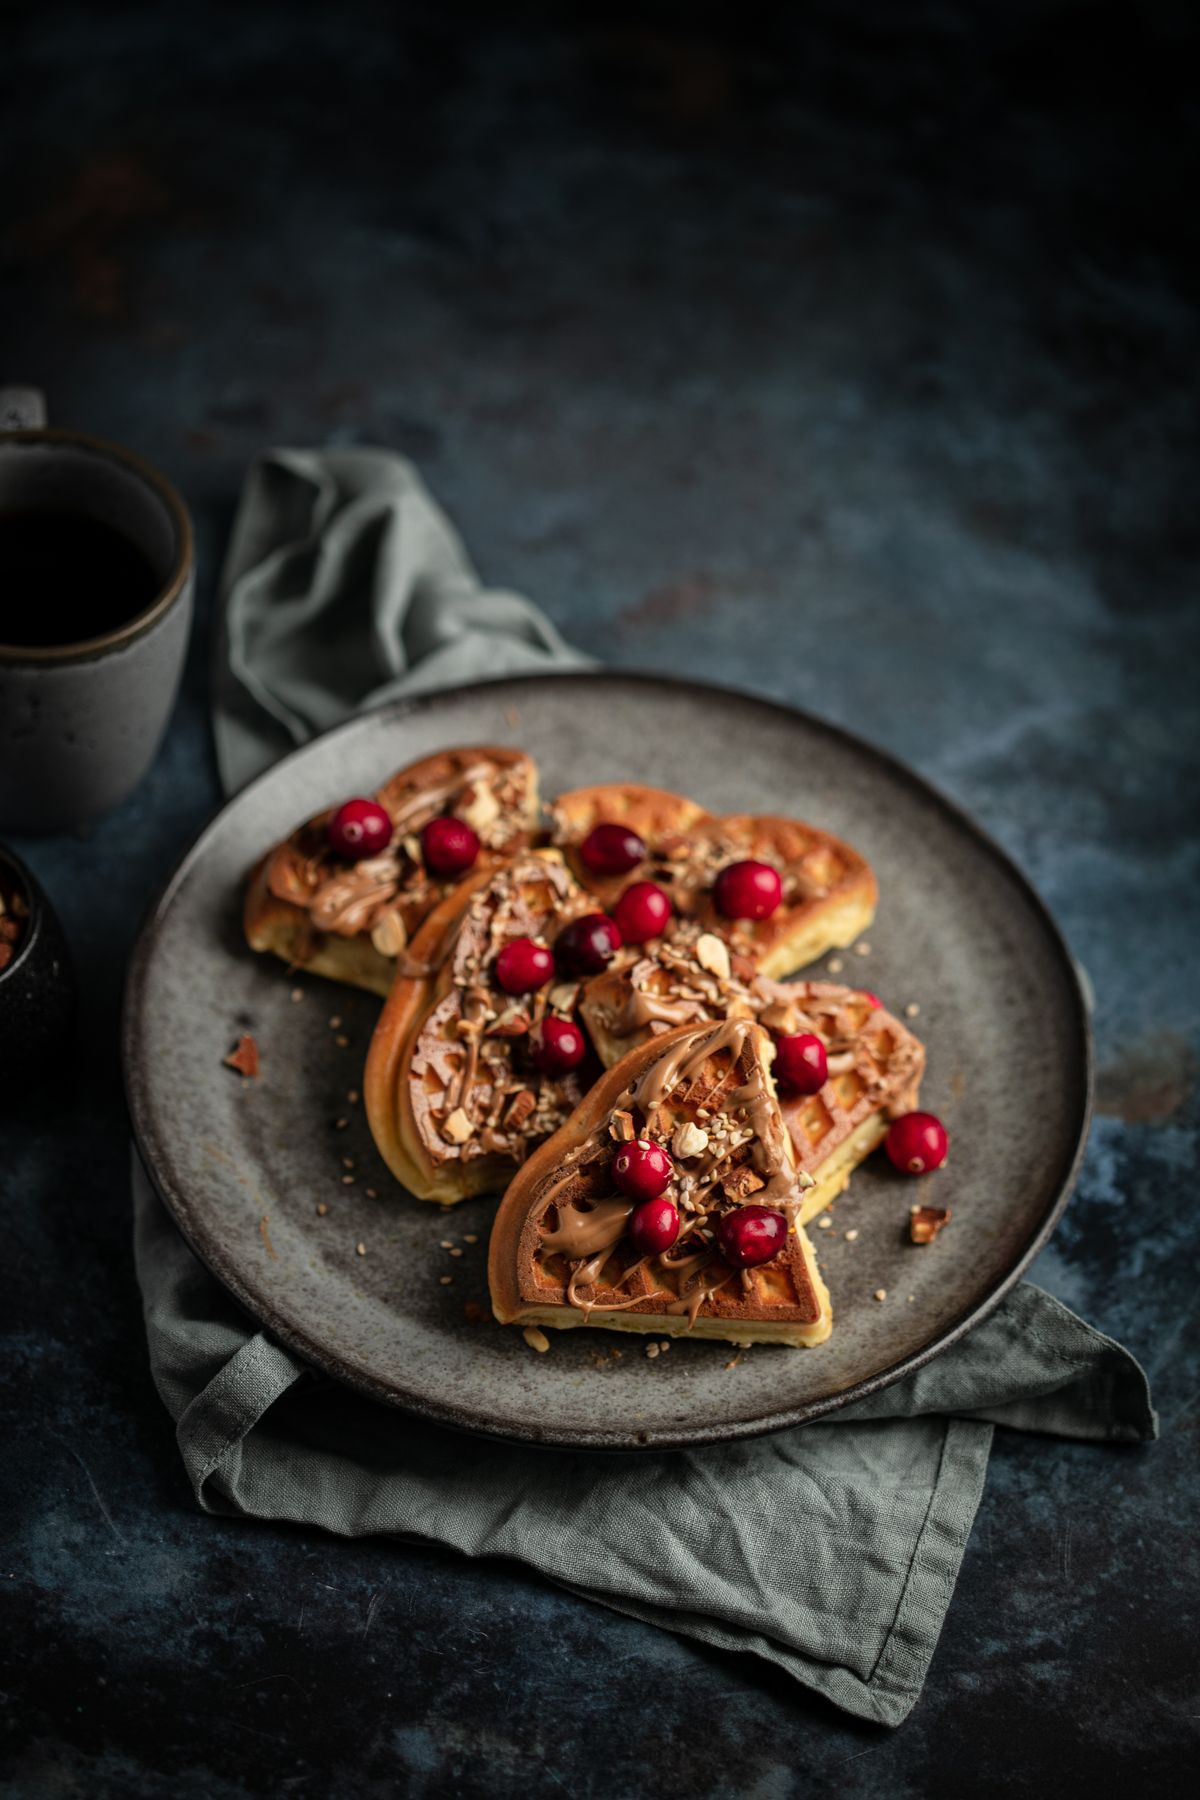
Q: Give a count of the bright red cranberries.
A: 13